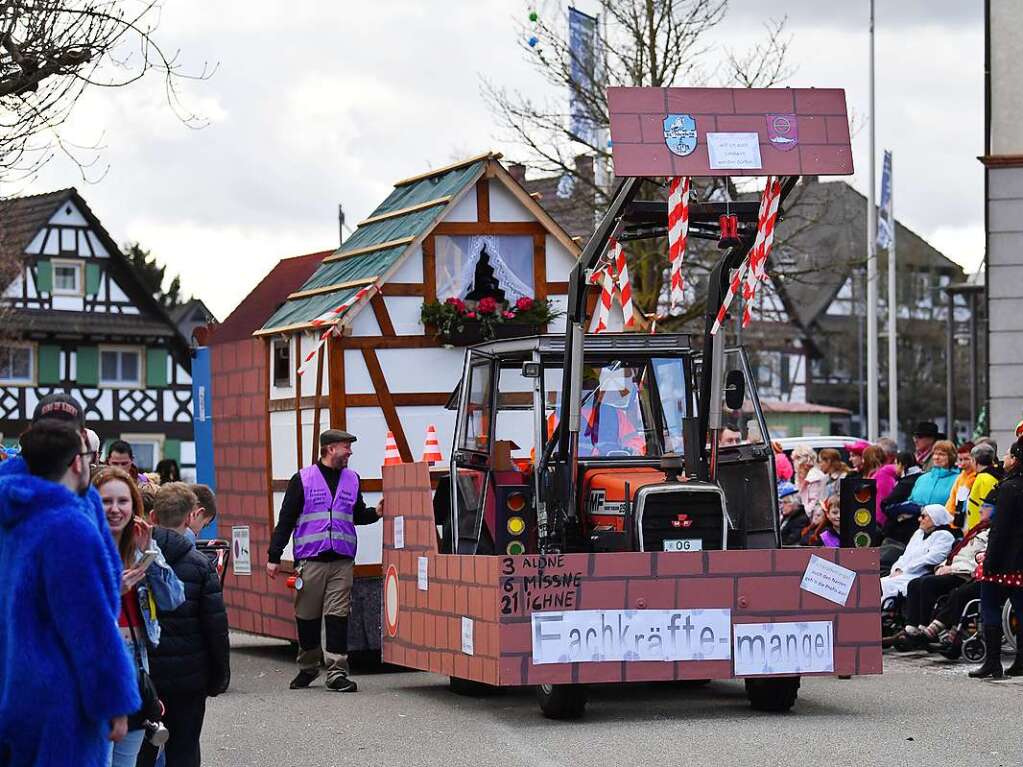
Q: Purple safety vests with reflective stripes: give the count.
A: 1